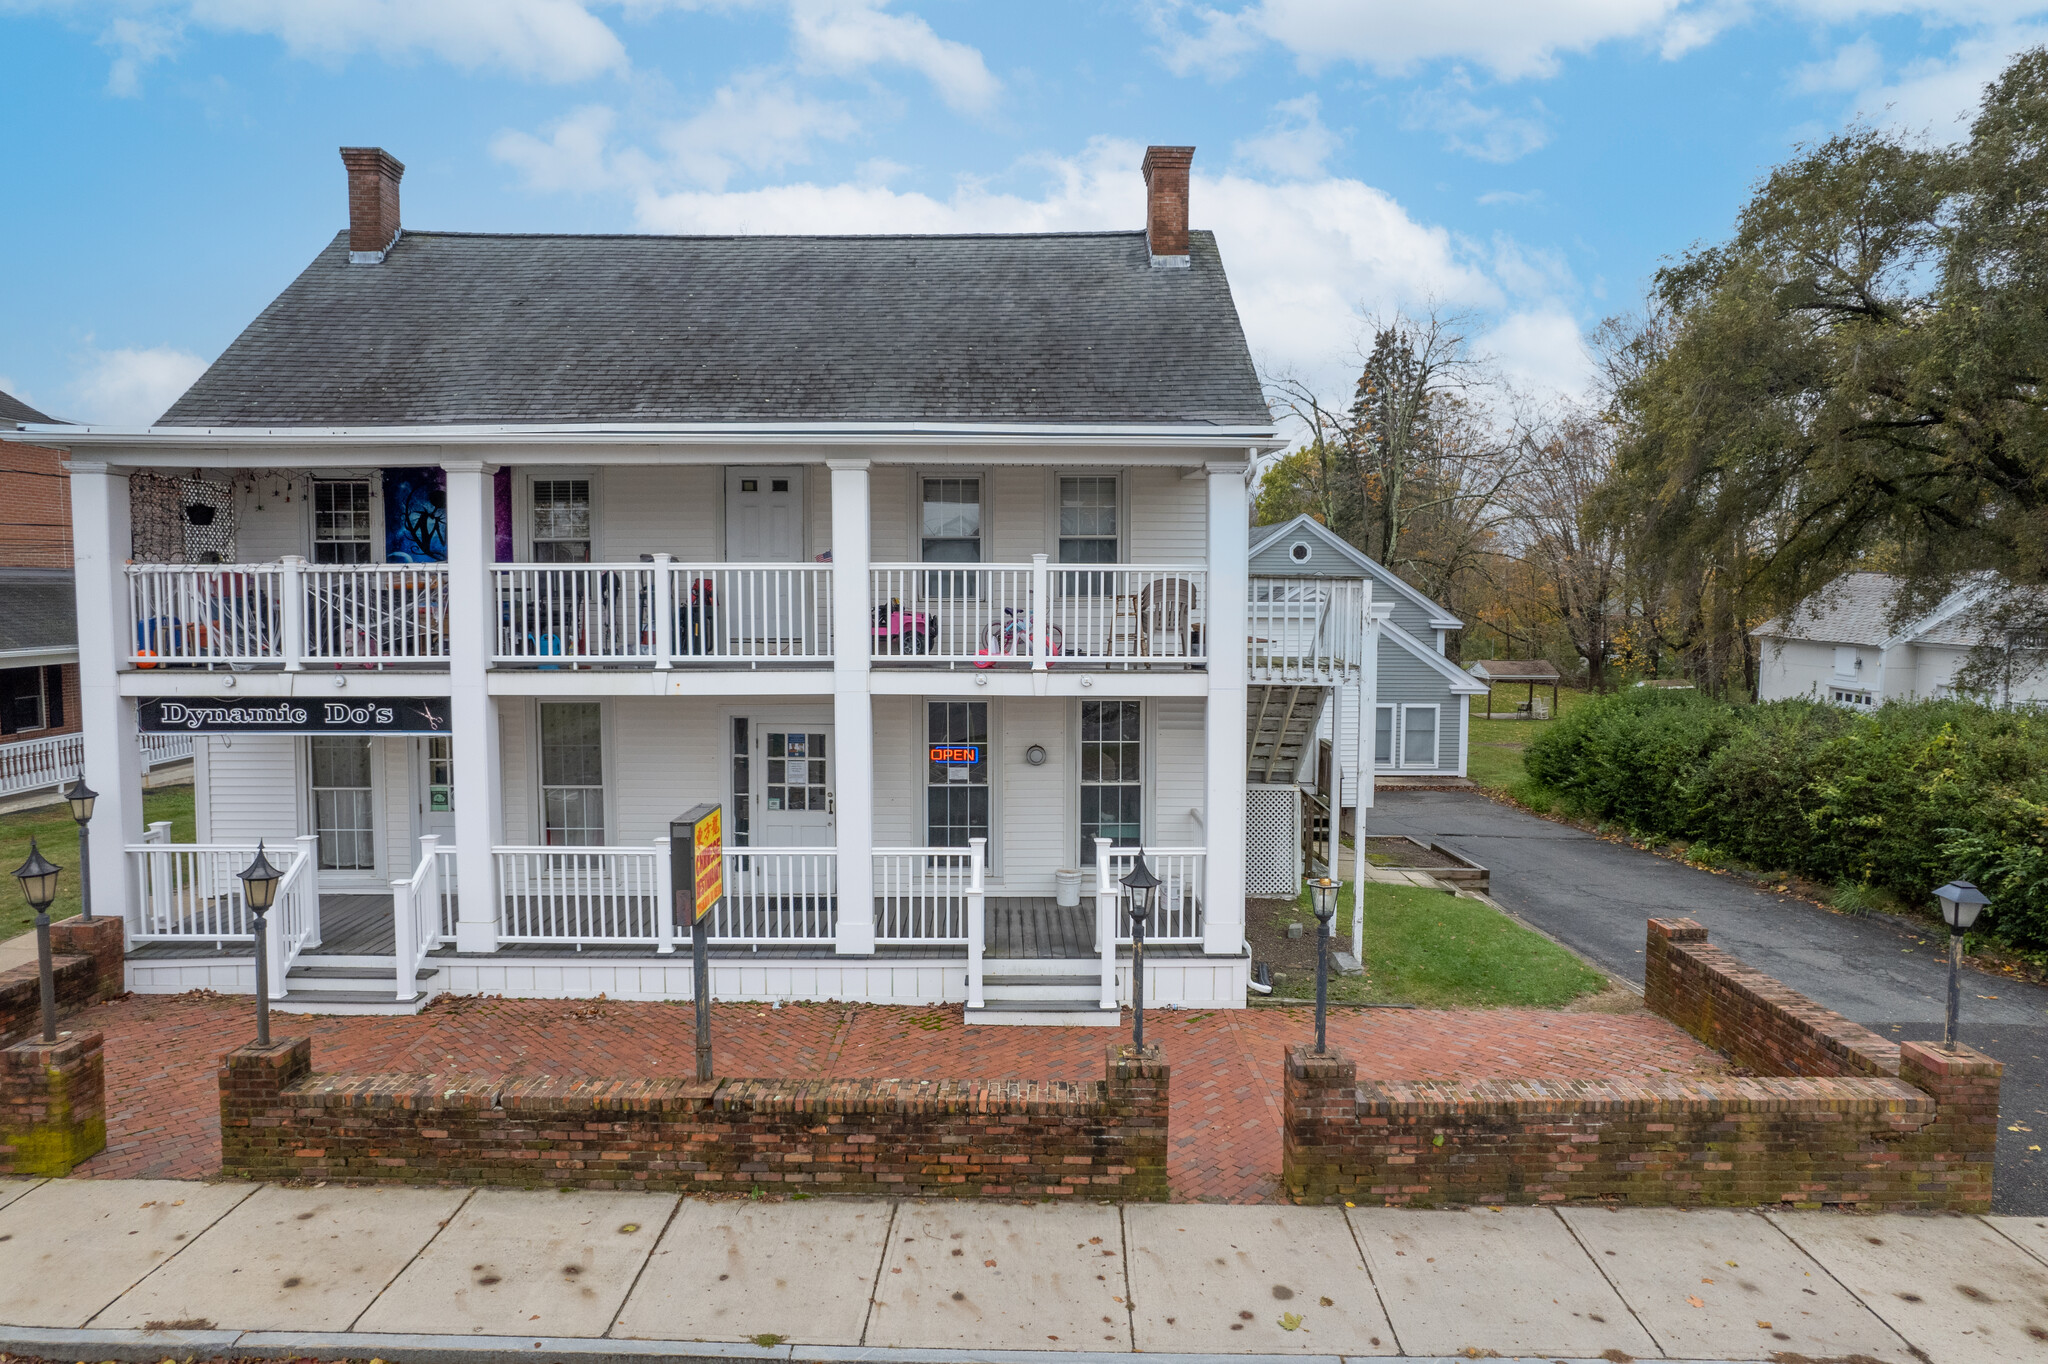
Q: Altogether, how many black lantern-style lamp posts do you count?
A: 6